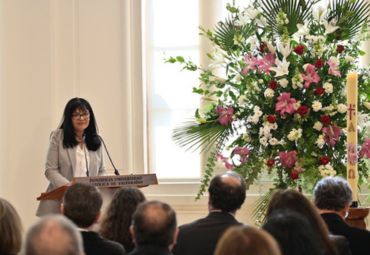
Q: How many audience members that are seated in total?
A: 10